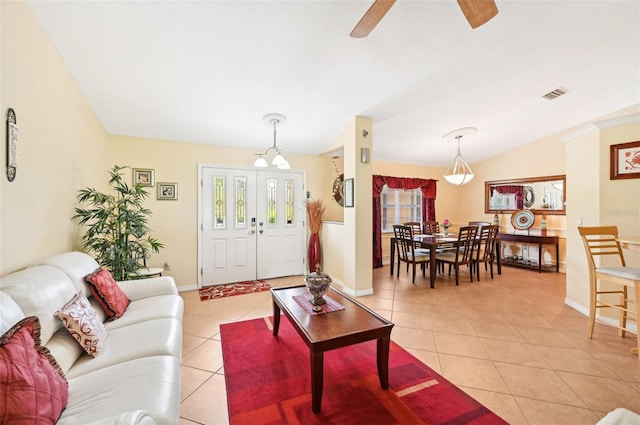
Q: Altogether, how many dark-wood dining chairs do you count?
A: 6